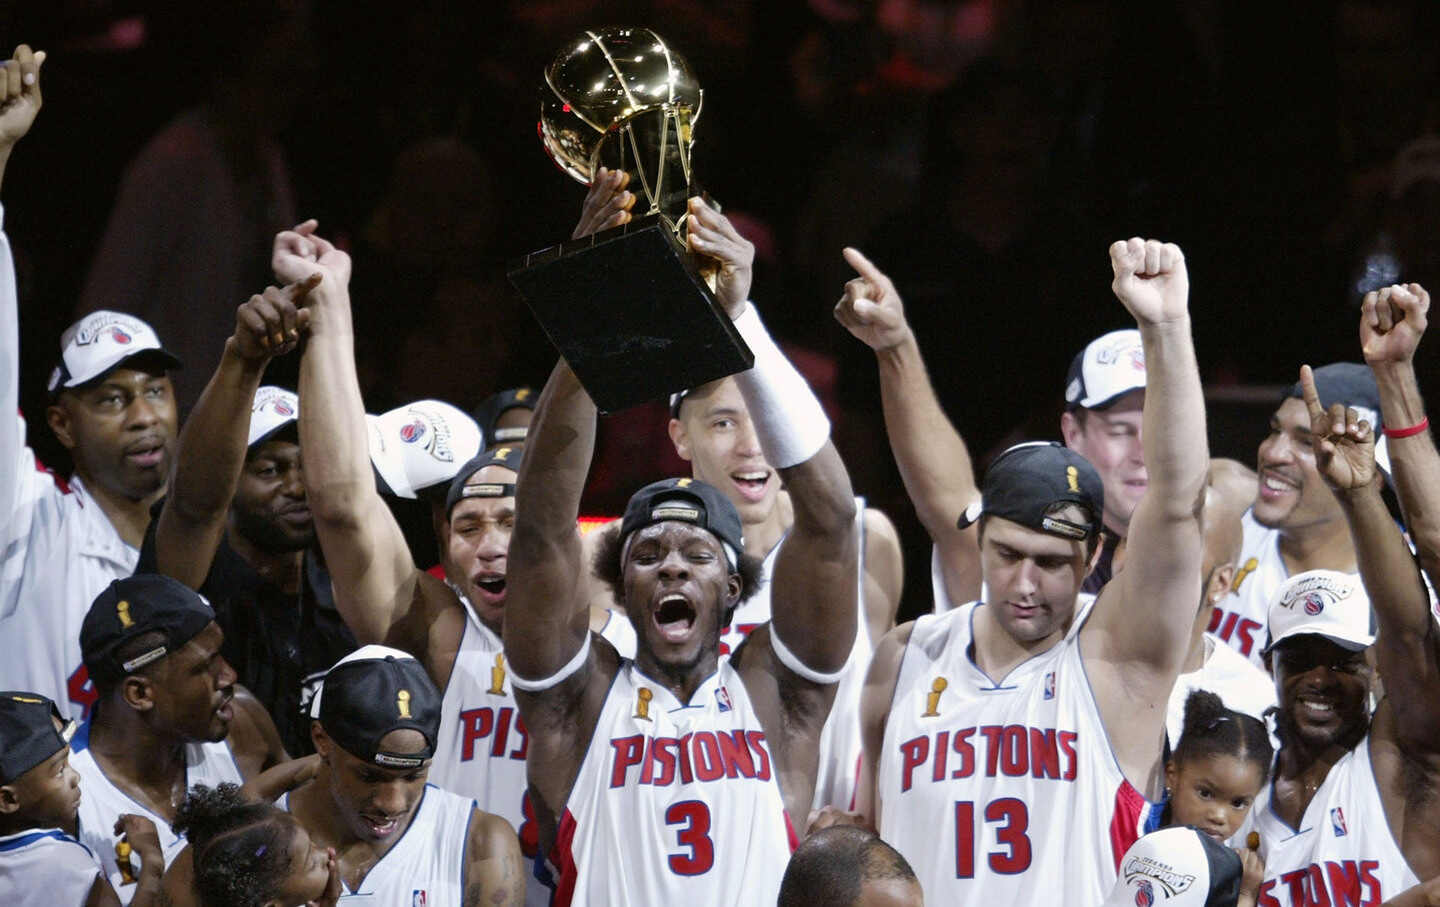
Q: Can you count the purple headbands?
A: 0